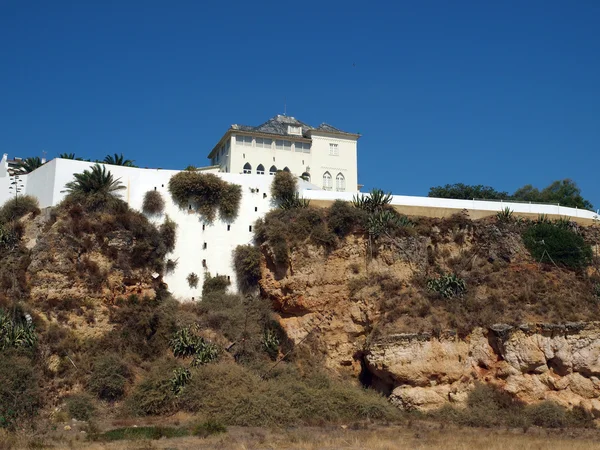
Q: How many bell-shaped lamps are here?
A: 0